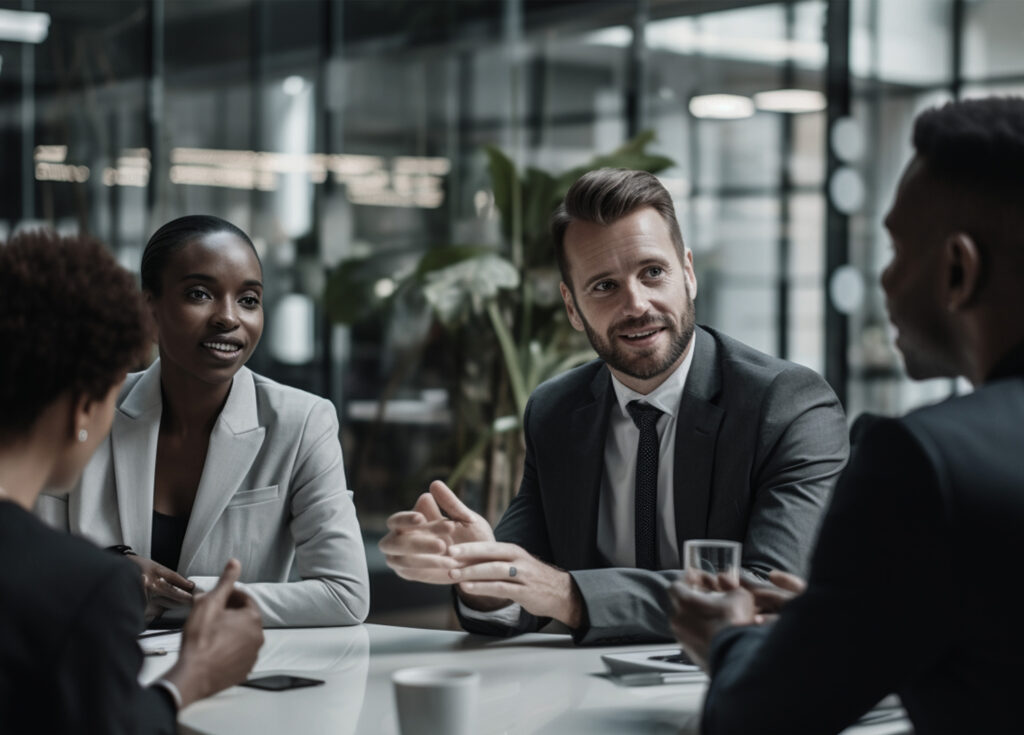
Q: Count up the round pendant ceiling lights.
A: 2